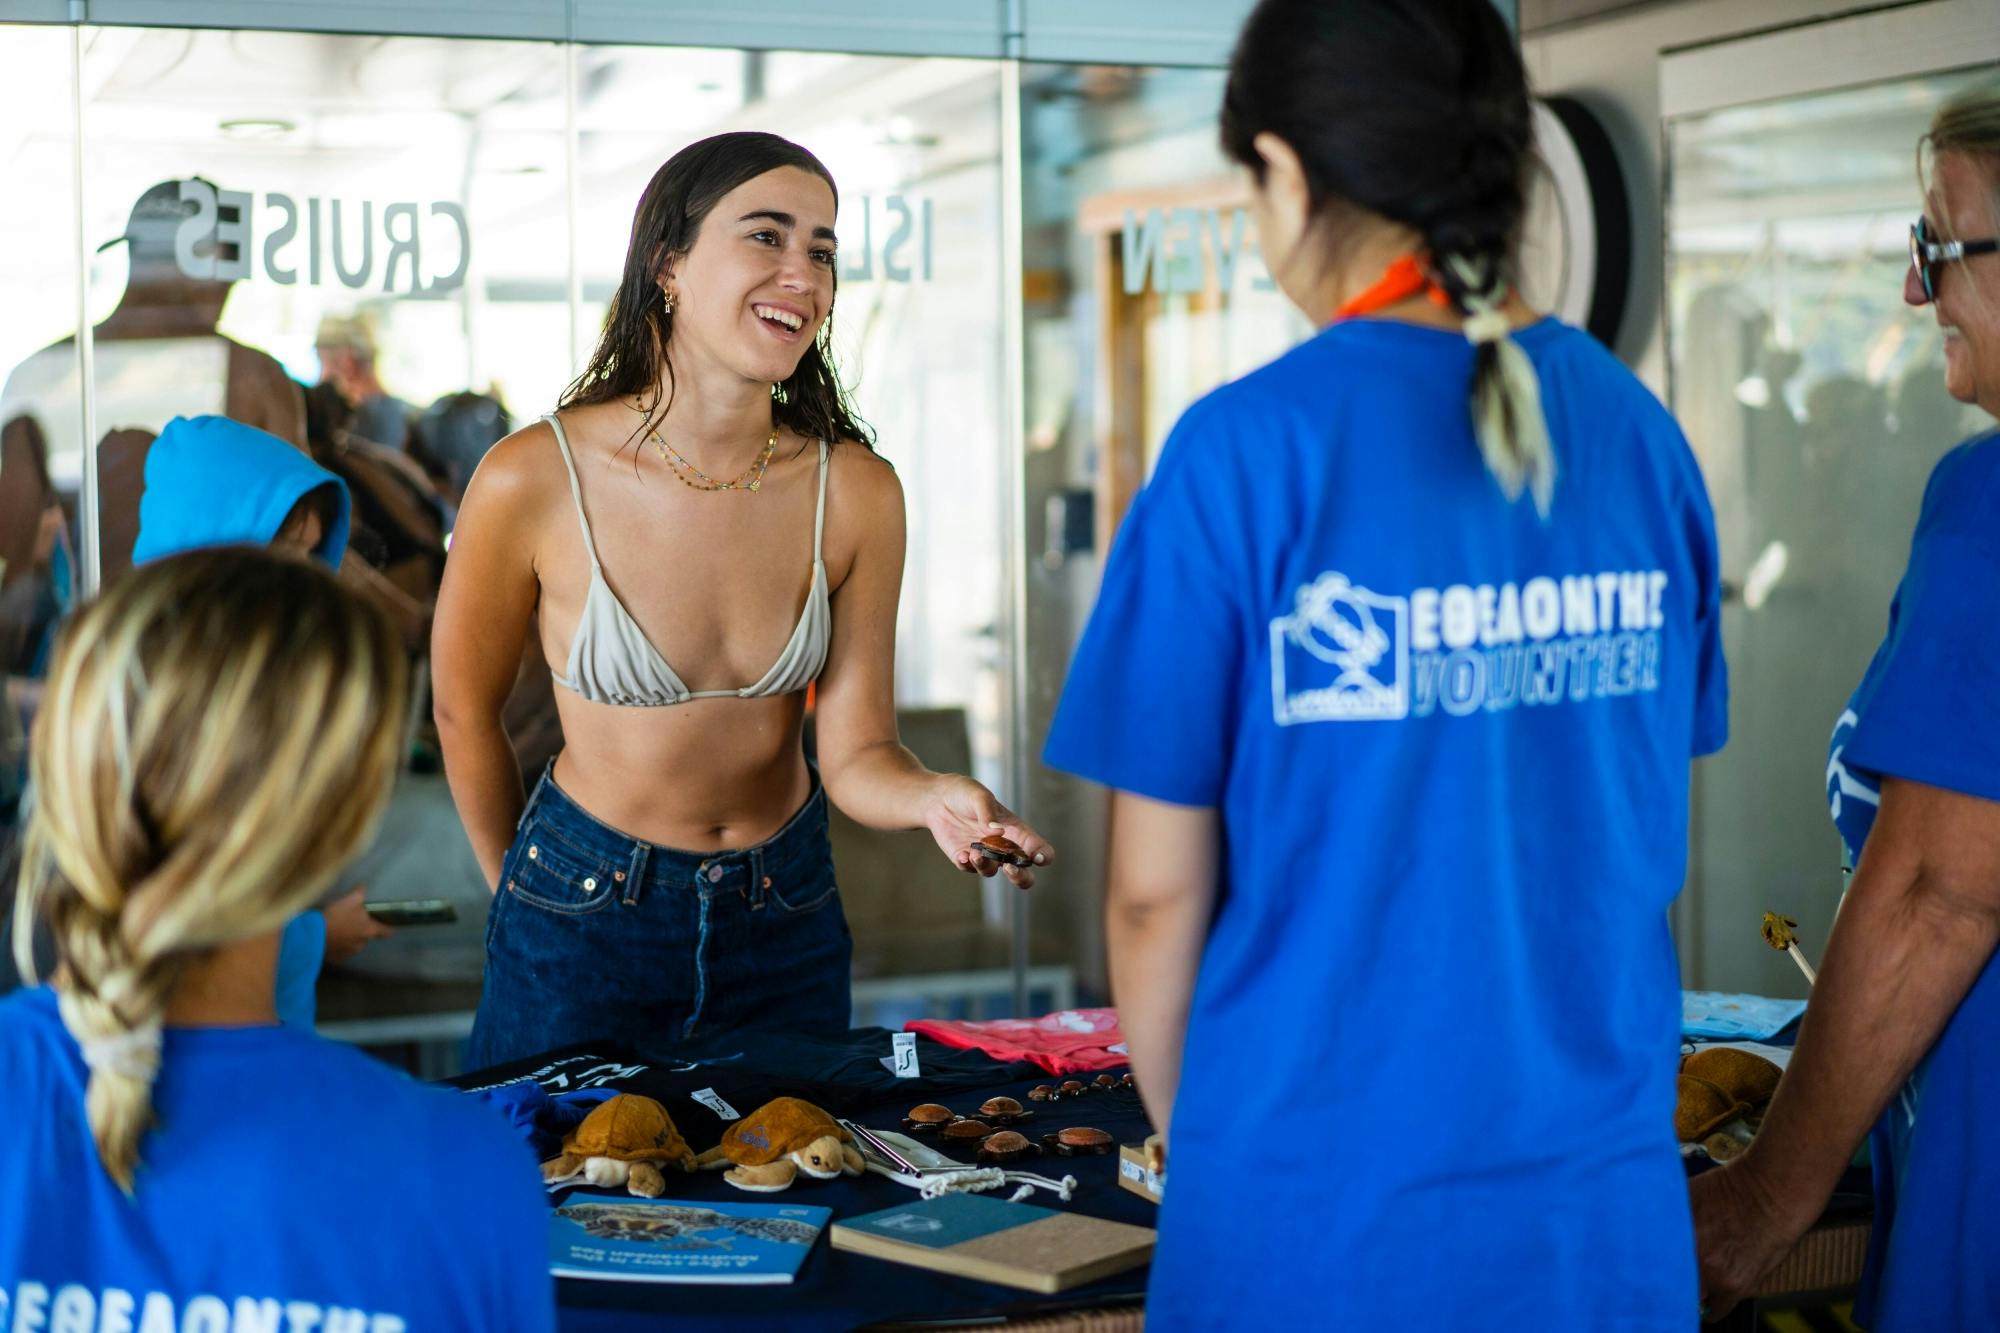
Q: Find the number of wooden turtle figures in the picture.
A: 10